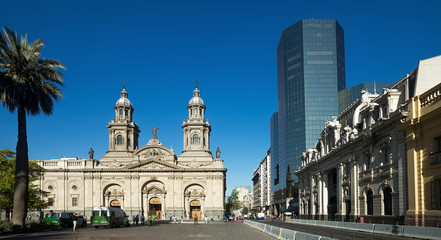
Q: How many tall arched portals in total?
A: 3